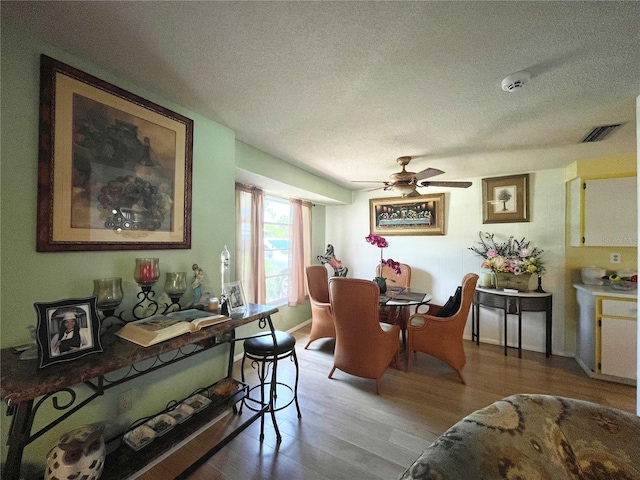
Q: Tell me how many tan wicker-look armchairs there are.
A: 4